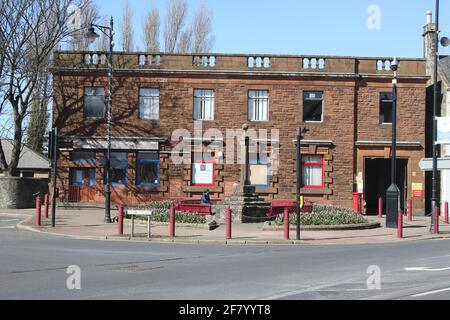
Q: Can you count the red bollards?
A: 11